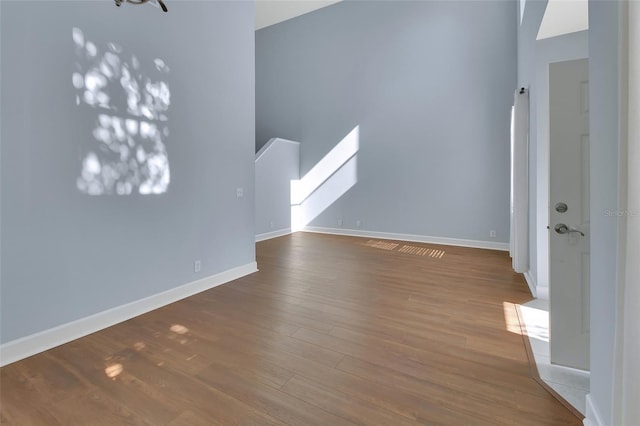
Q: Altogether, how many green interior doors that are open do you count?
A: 0